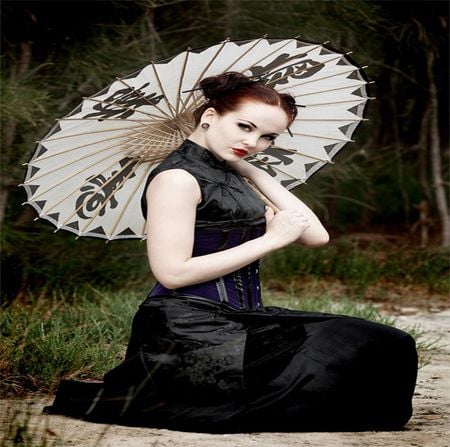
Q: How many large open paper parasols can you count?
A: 1